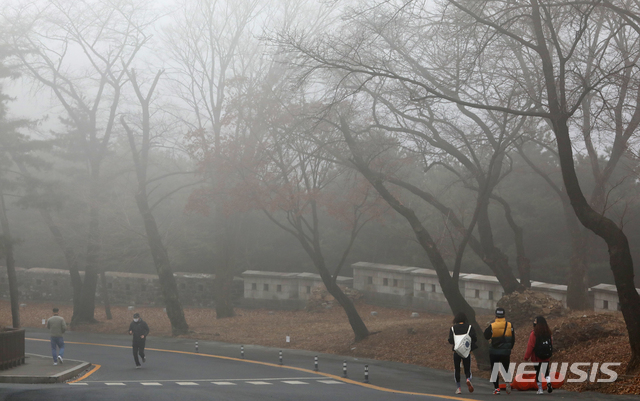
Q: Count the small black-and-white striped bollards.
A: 6